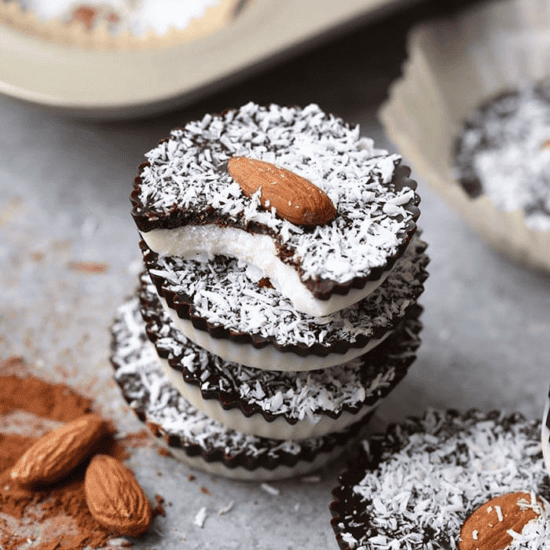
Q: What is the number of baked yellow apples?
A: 0